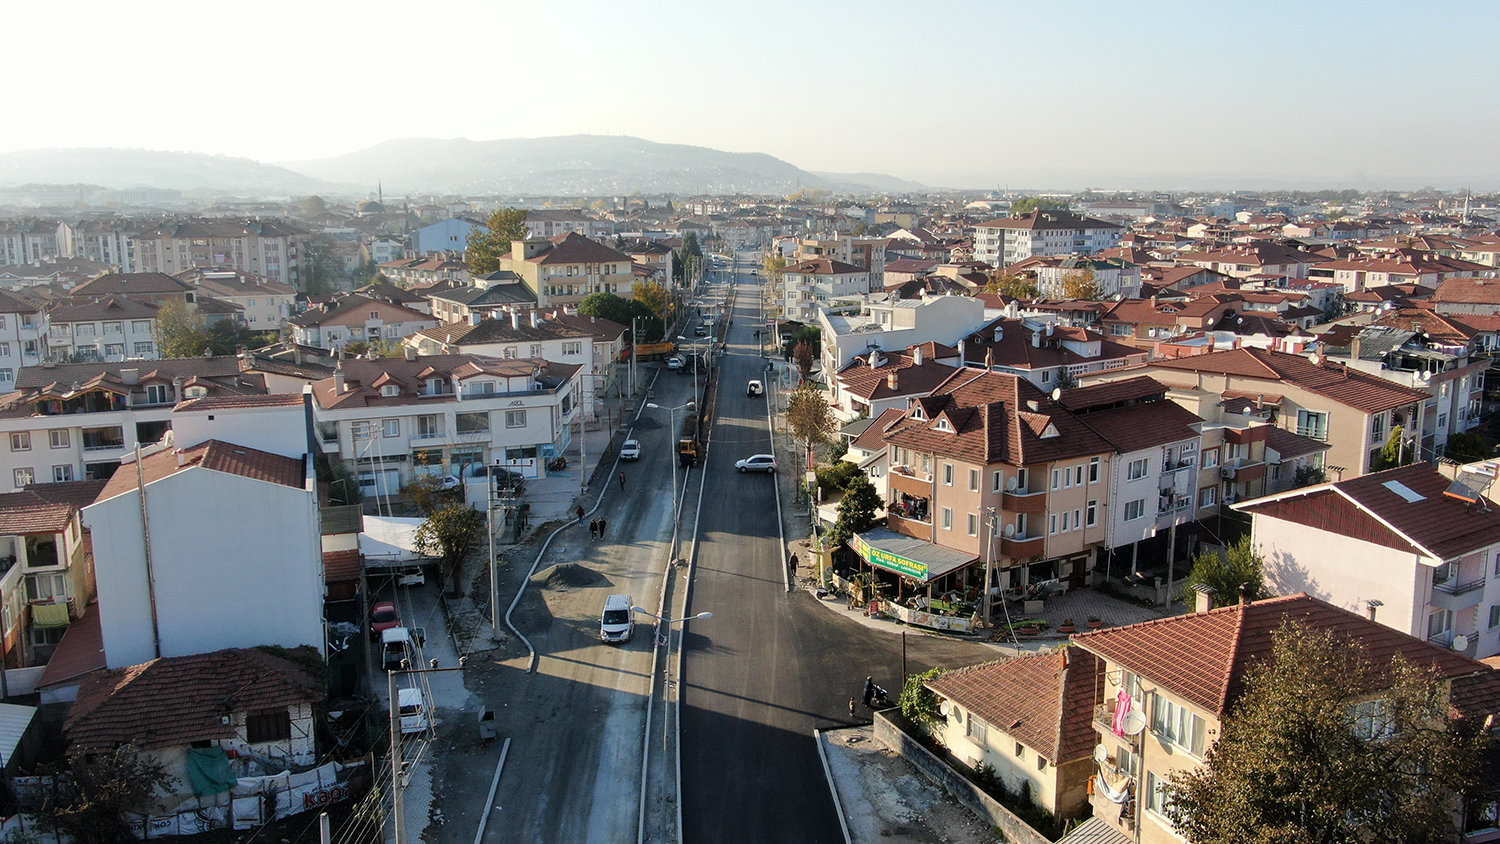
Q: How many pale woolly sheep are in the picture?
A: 0